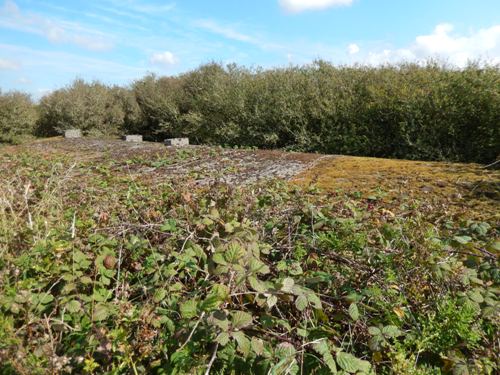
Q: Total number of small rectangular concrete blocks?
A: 3